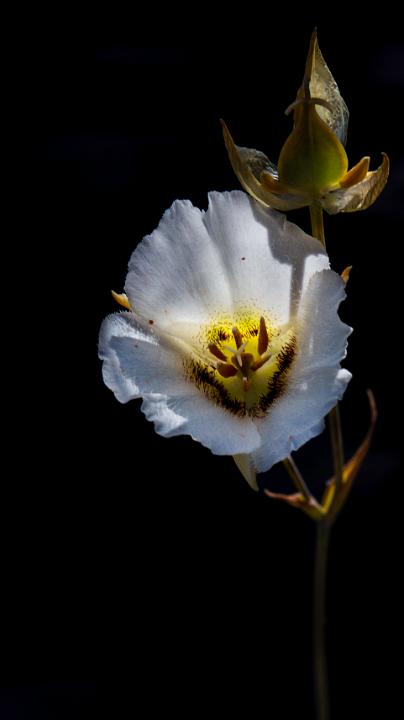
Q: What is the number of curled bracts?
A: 2